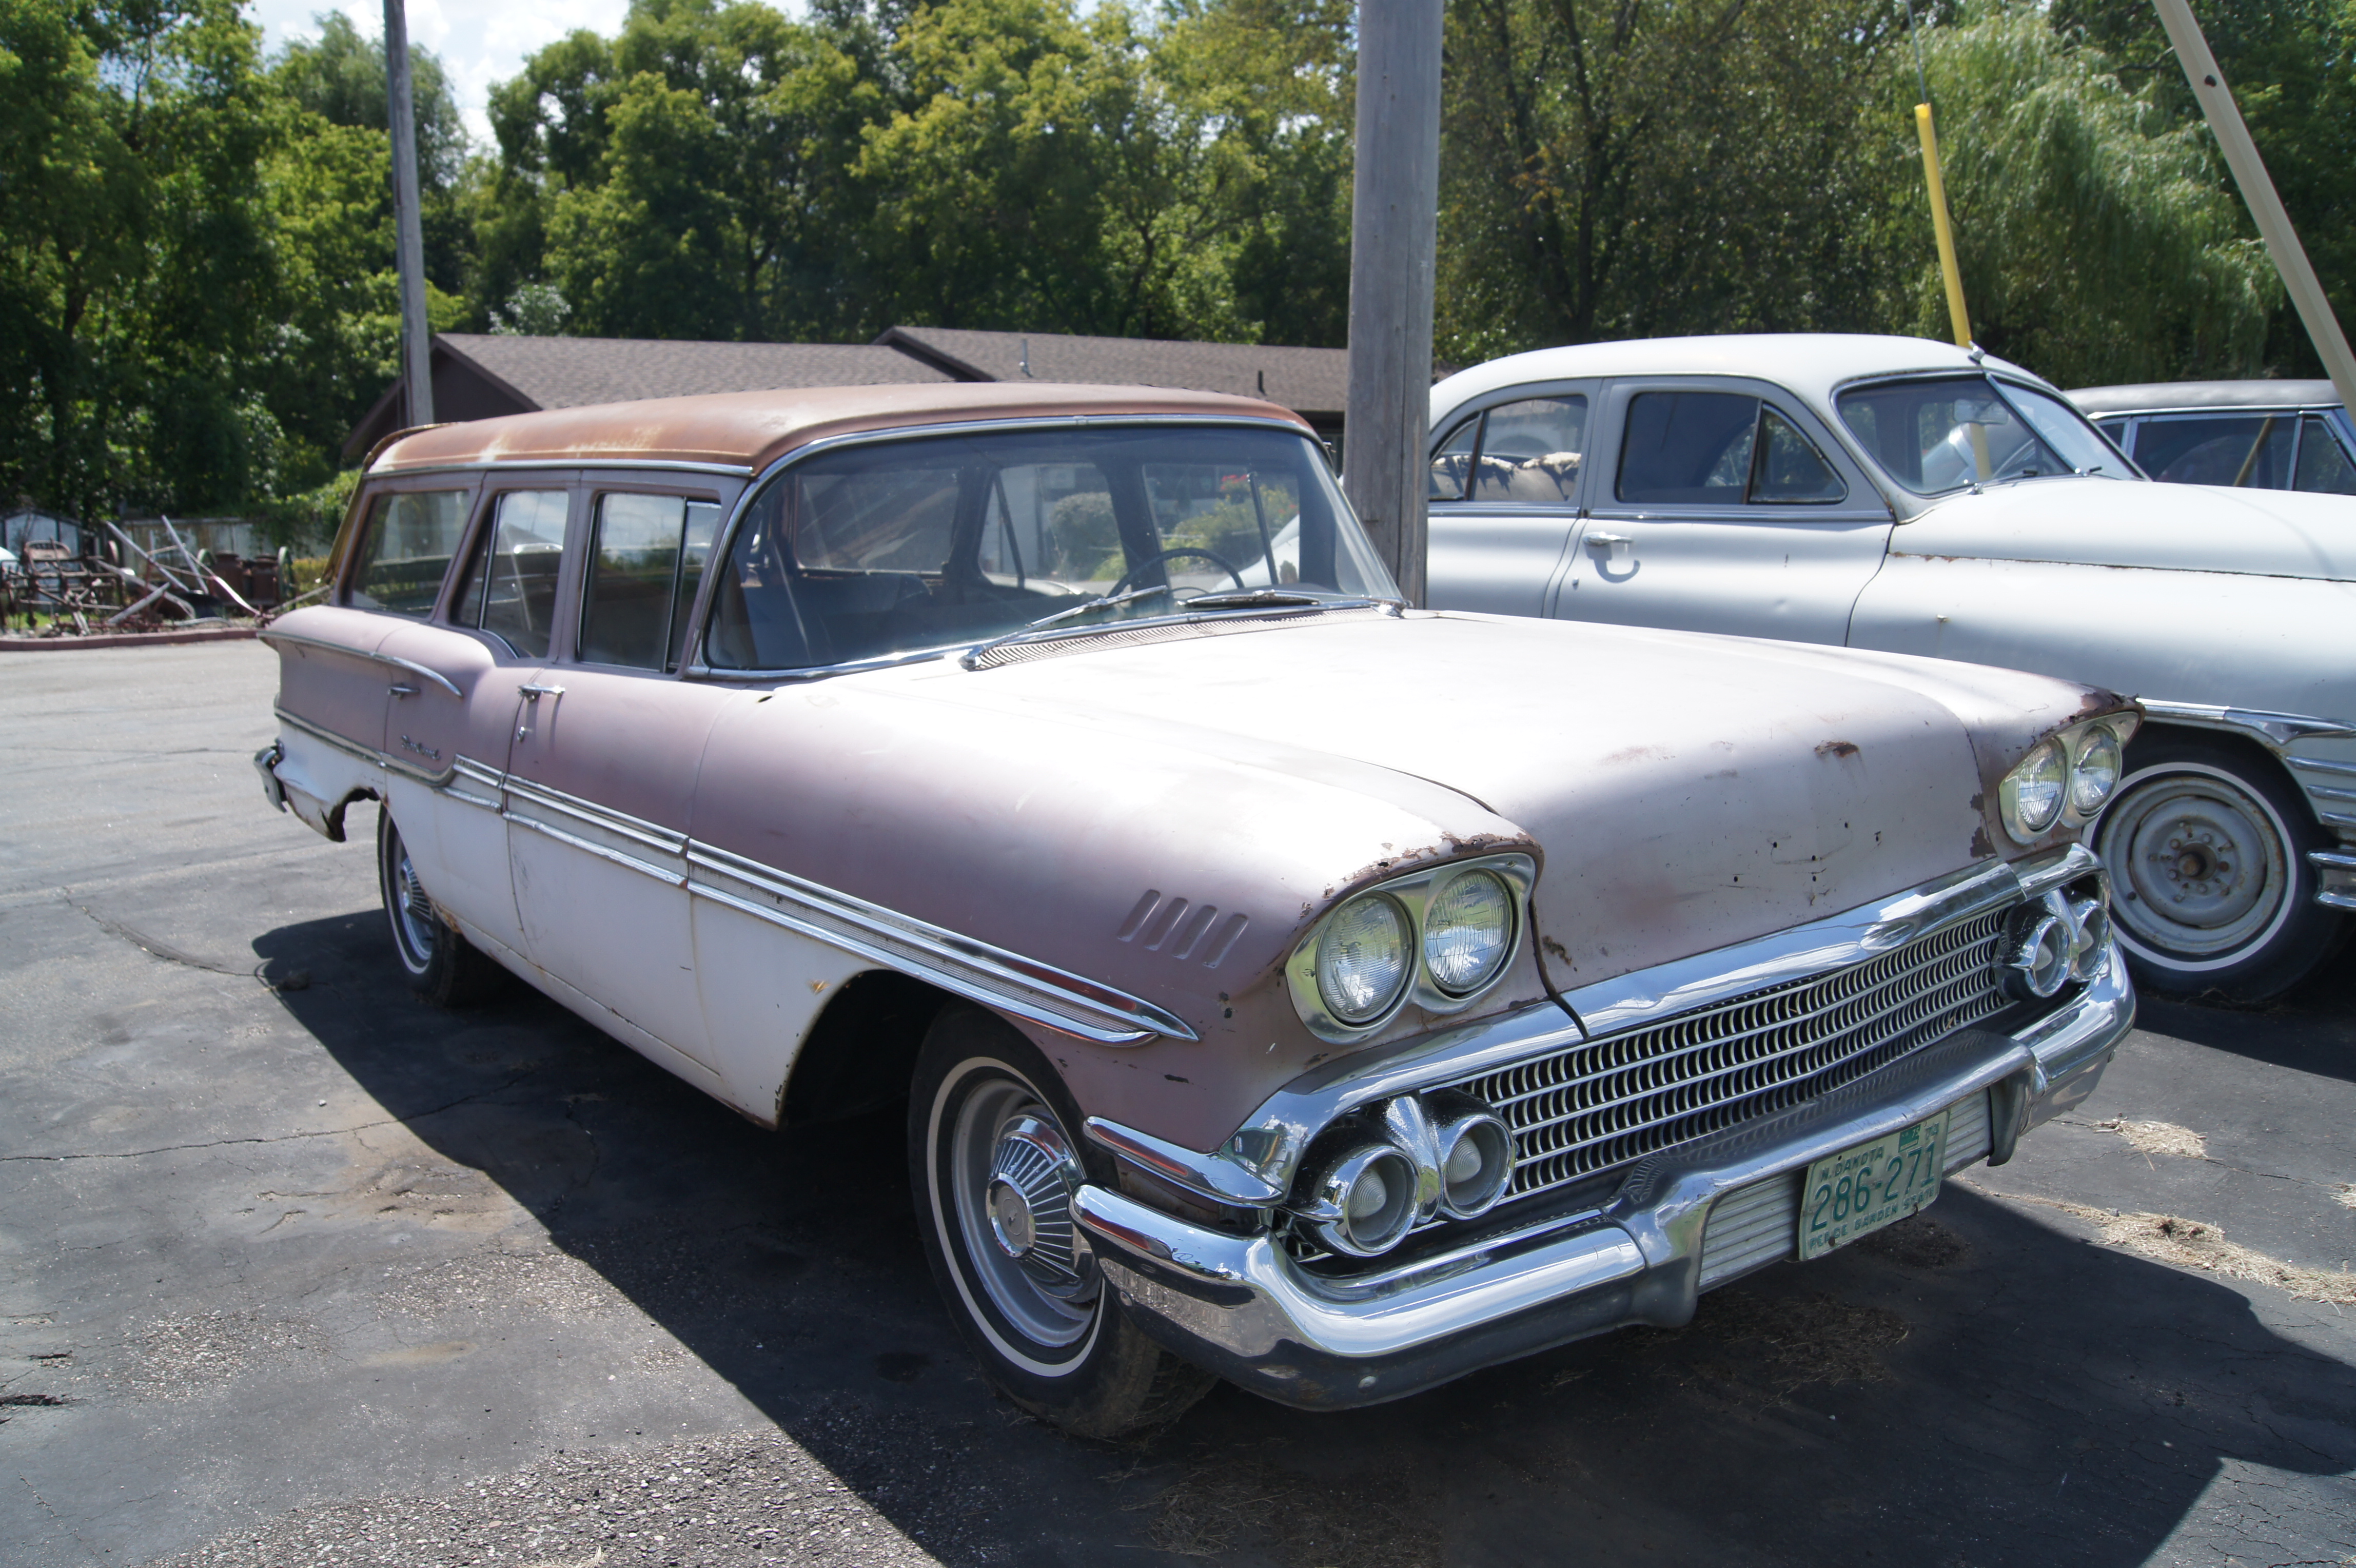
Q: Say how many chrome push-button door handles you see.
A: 3